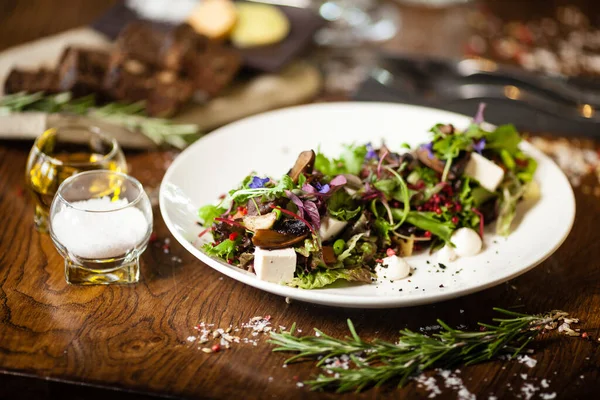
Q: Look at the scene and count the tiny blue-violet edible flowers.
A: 5